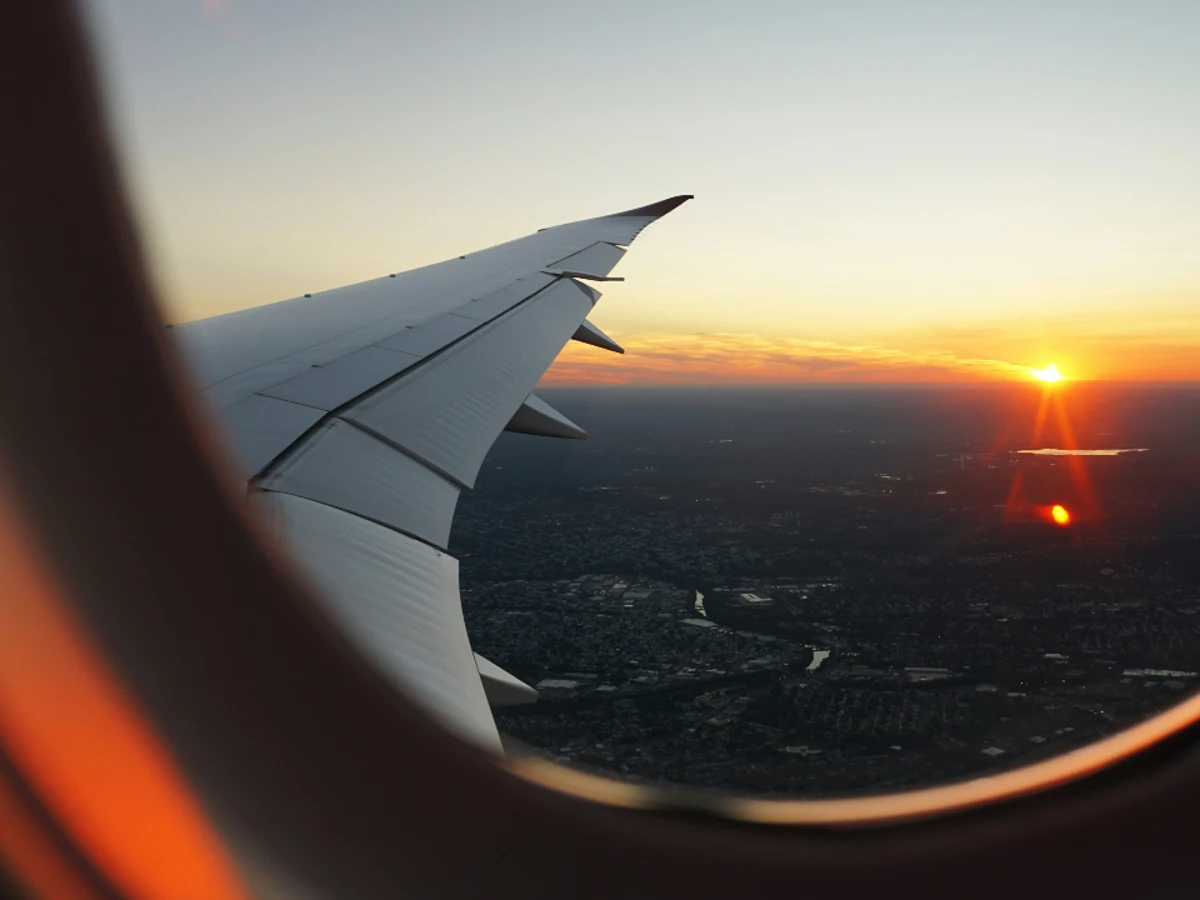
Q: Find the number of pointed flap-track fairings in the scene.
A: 3